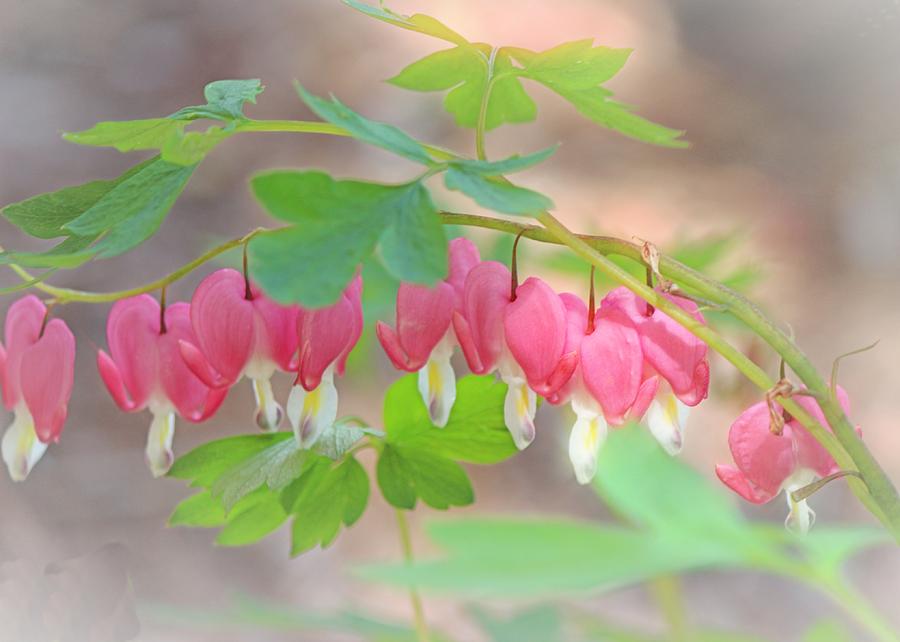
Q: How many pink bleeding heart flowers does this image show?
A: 9